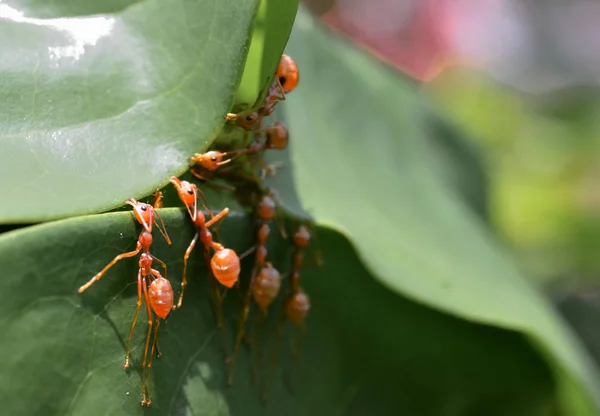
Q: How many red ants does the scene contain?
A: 6